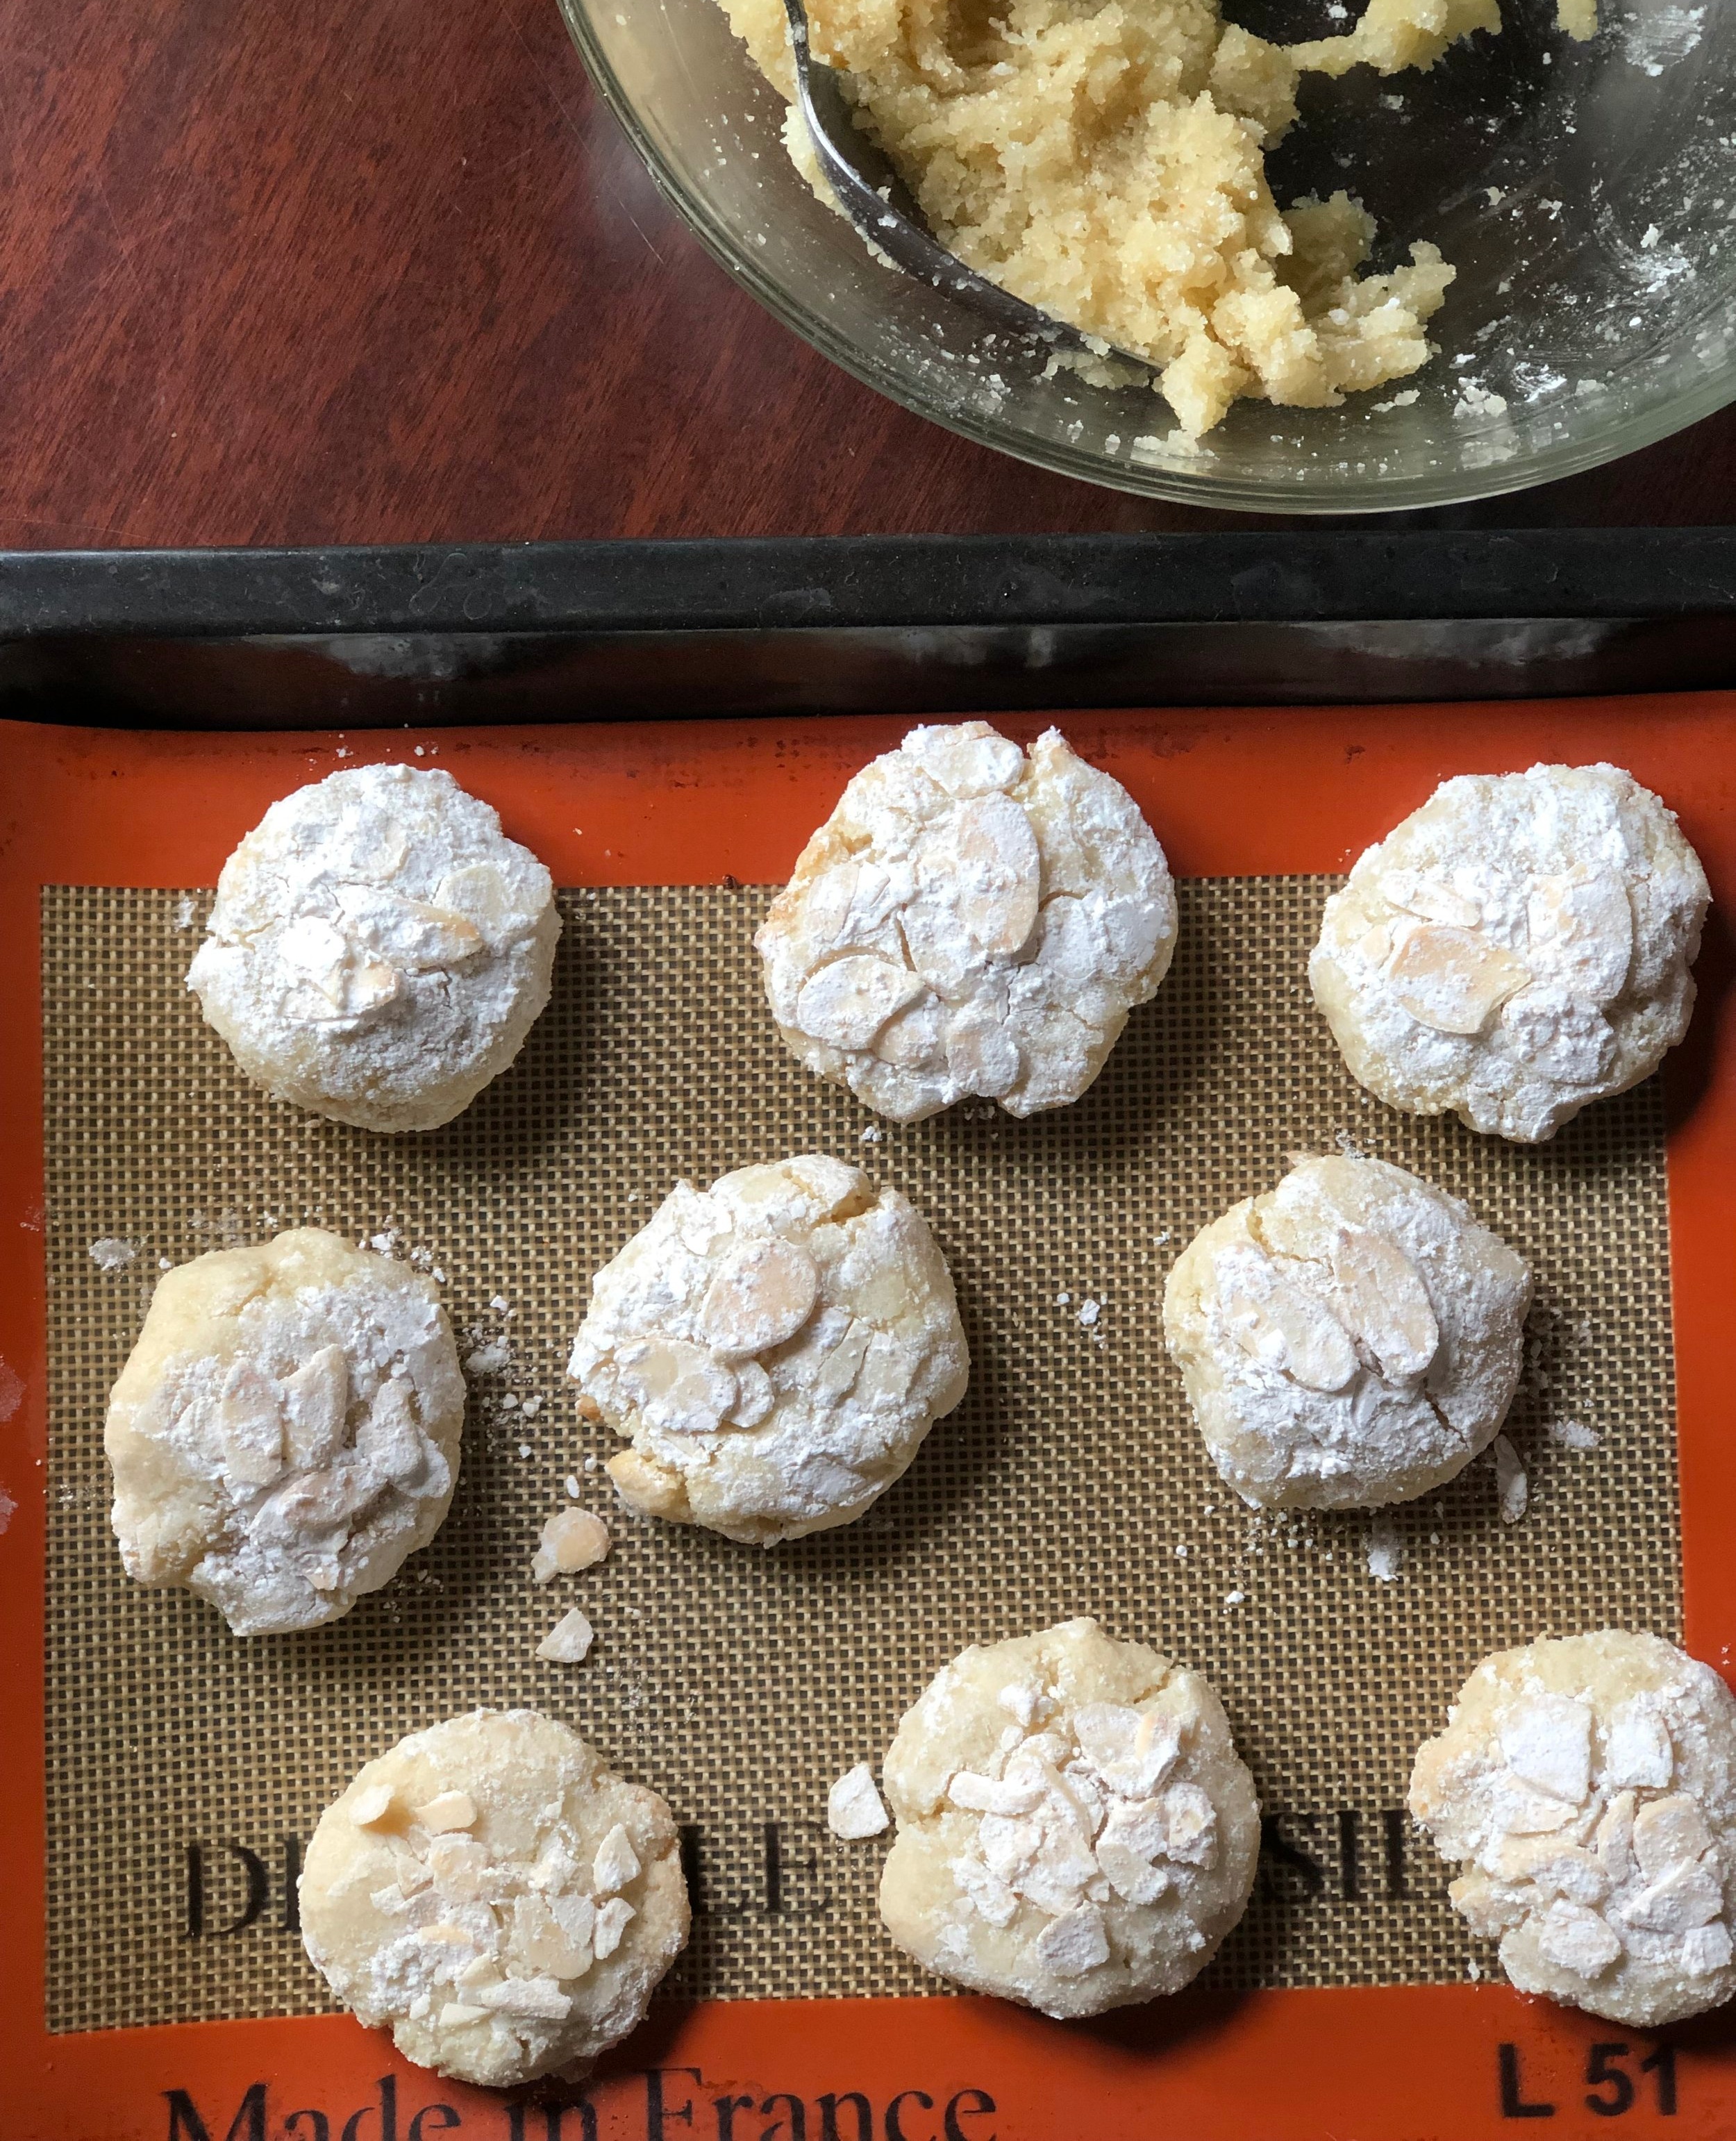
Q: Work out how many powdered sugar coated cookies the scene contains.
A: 9